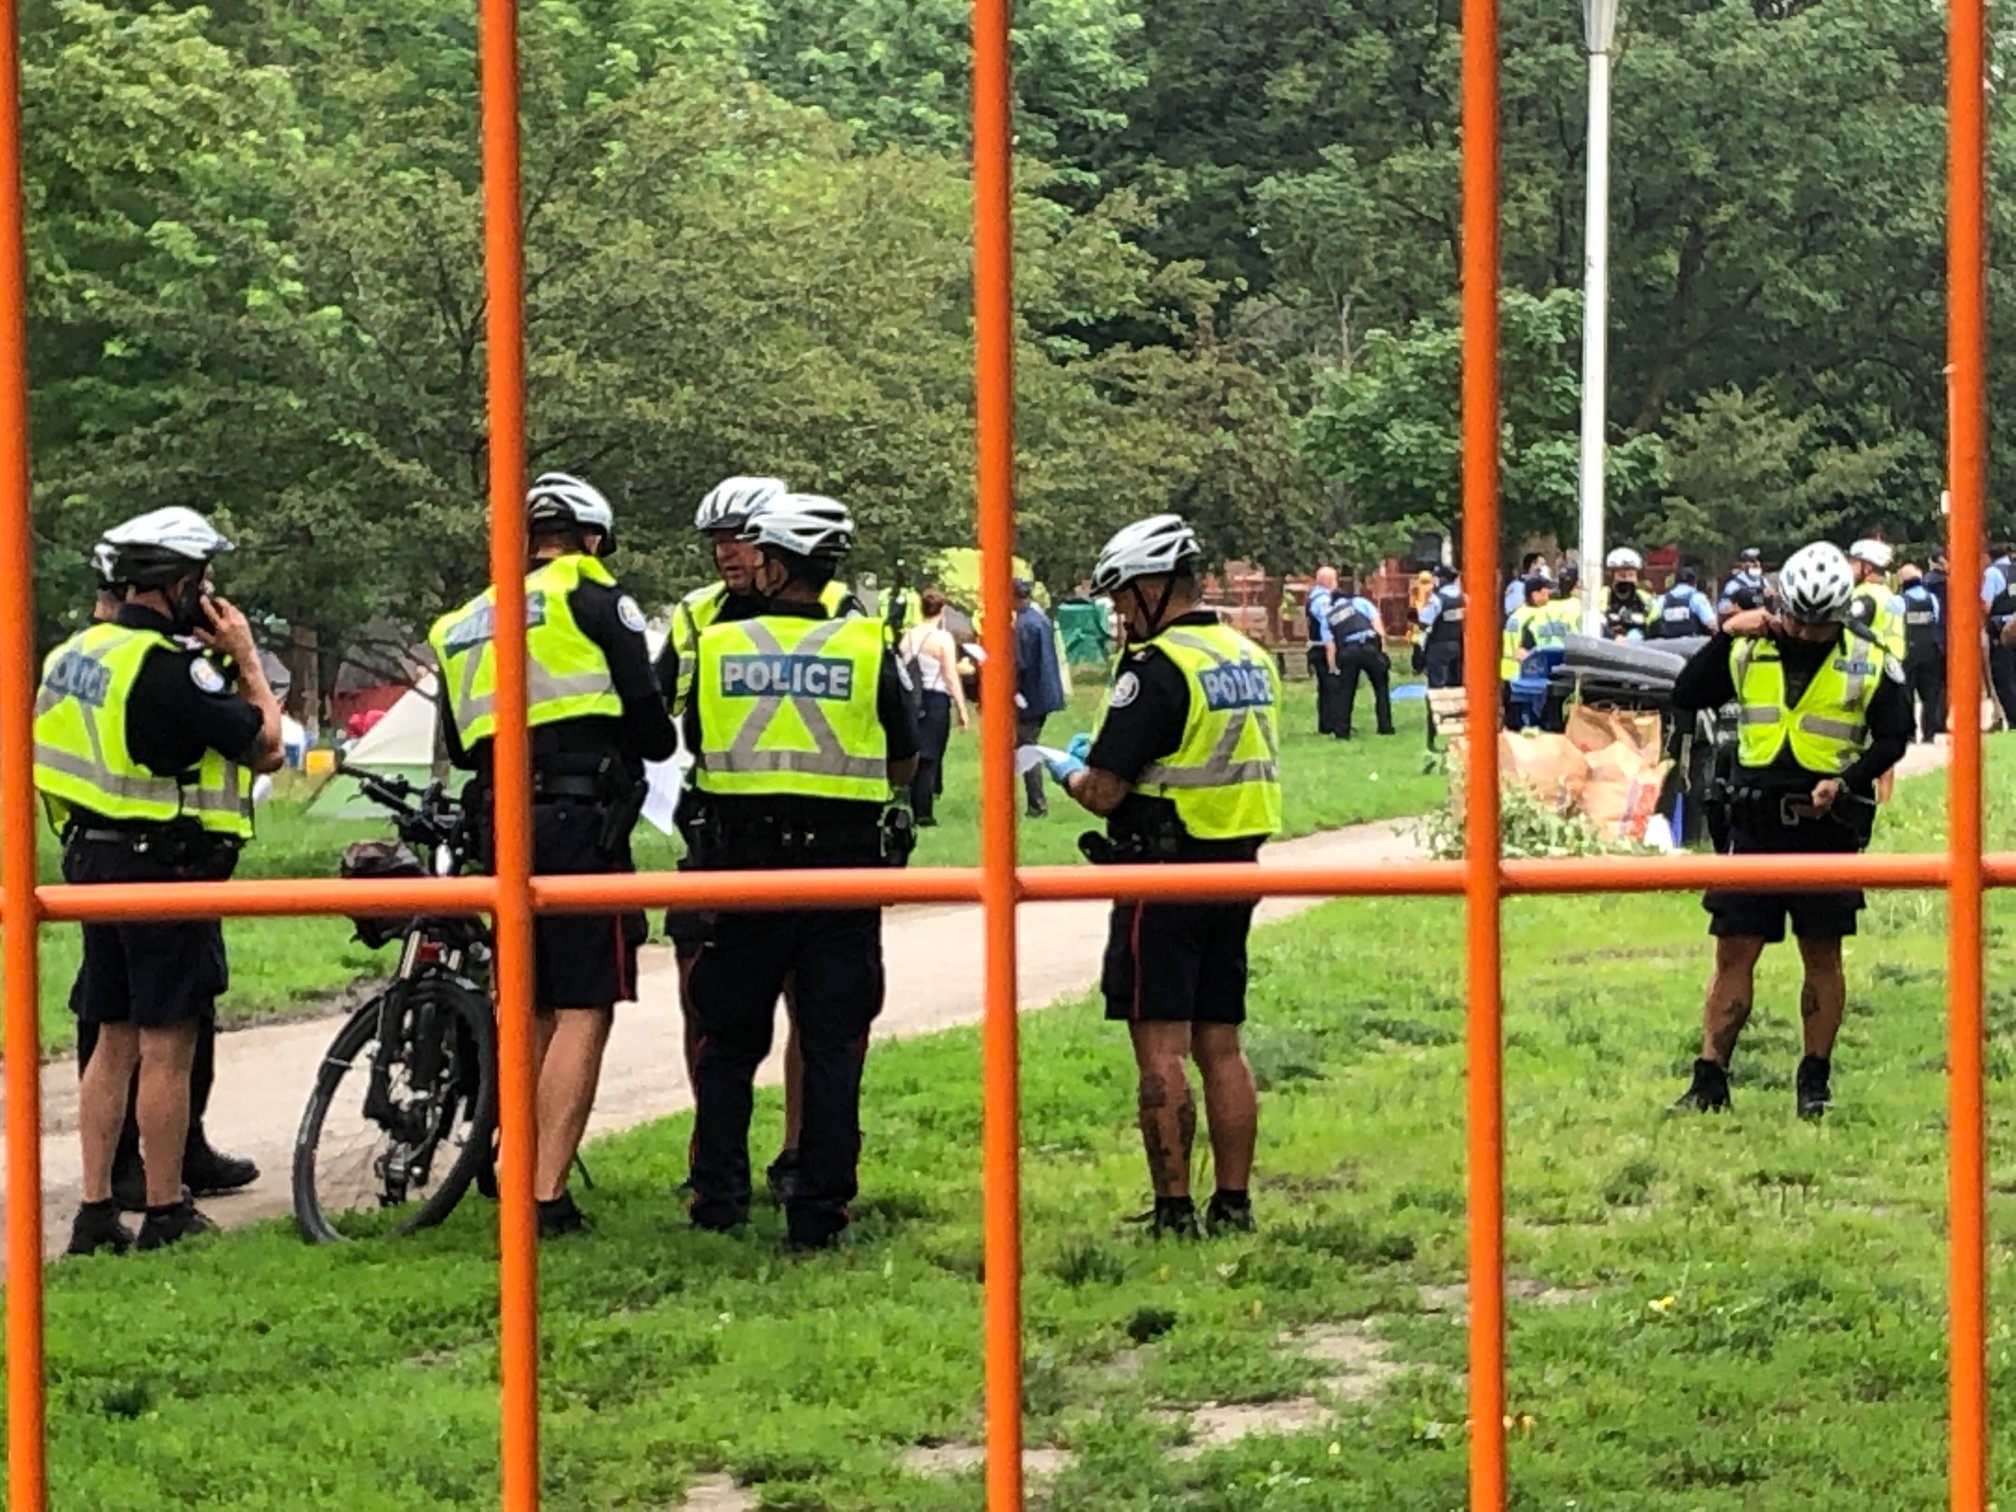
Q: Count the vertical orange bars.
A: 5